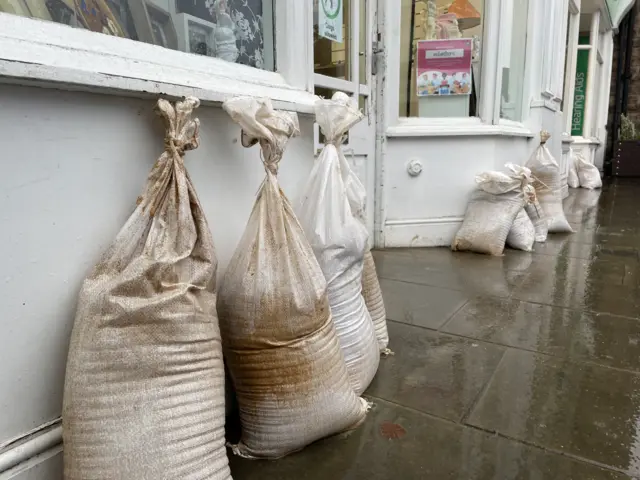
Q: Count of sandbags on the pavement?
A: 10